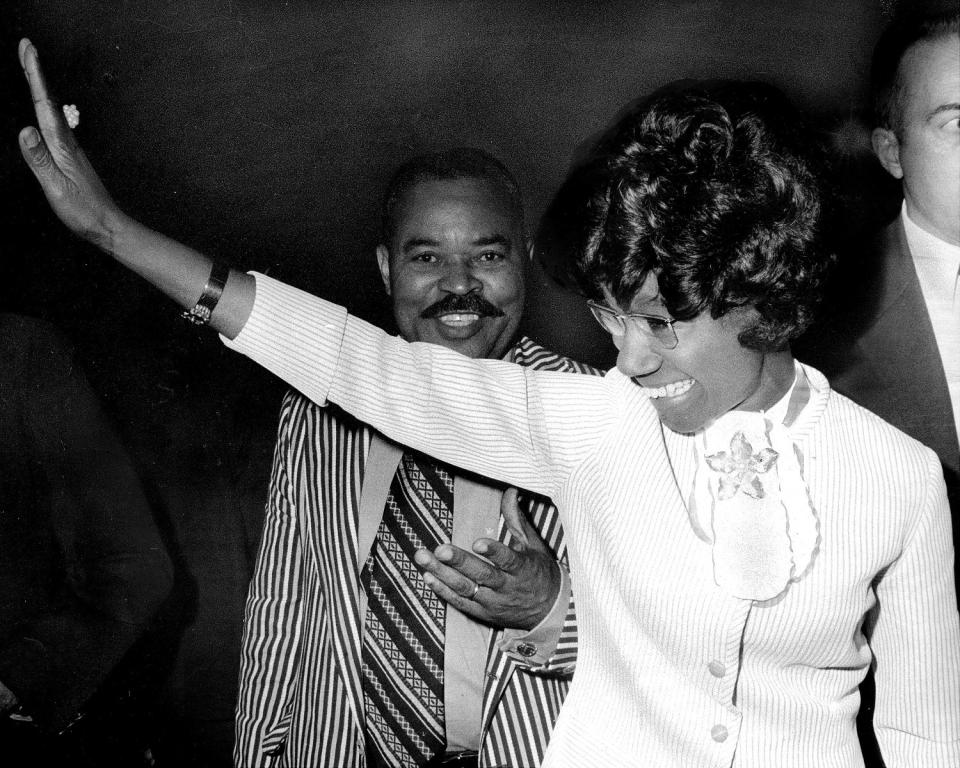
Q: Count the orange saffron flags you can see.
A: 0